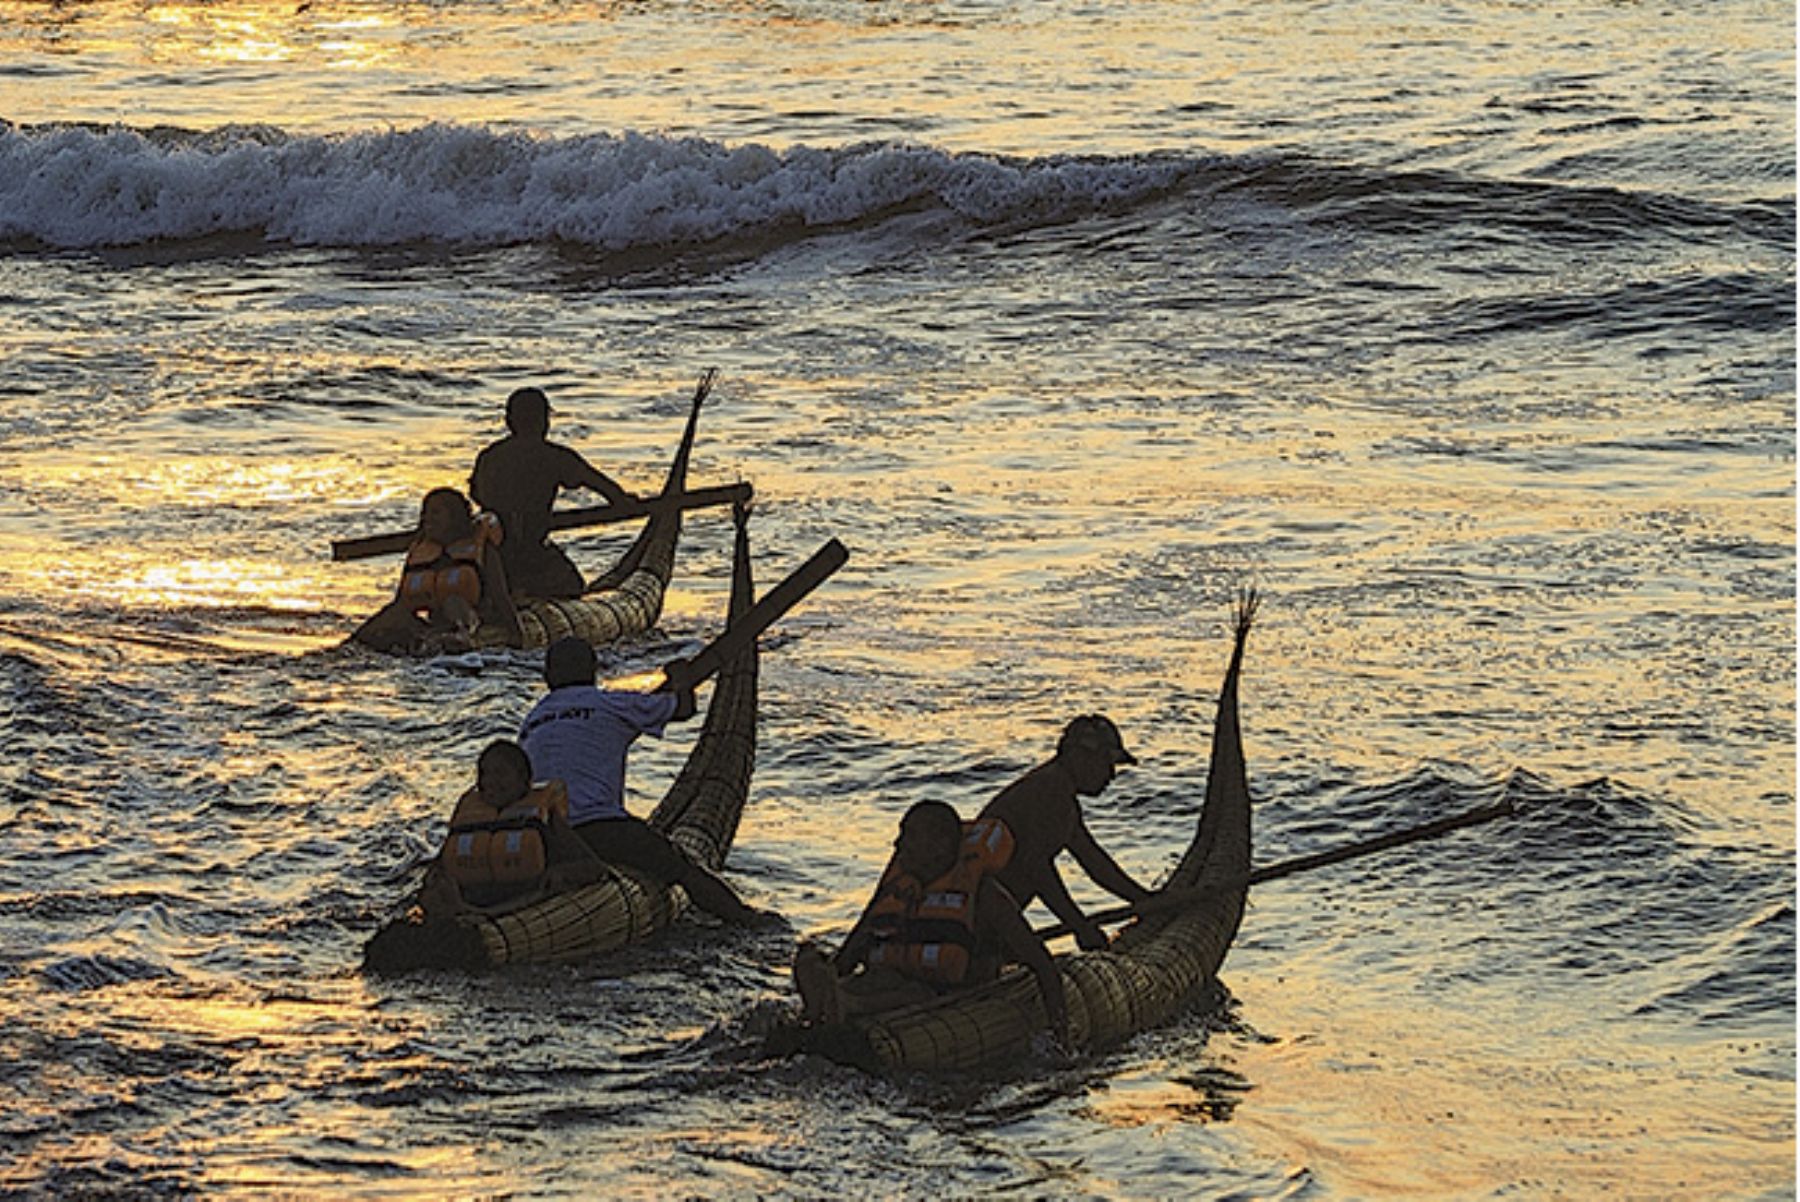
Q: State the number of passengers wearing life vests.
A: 3